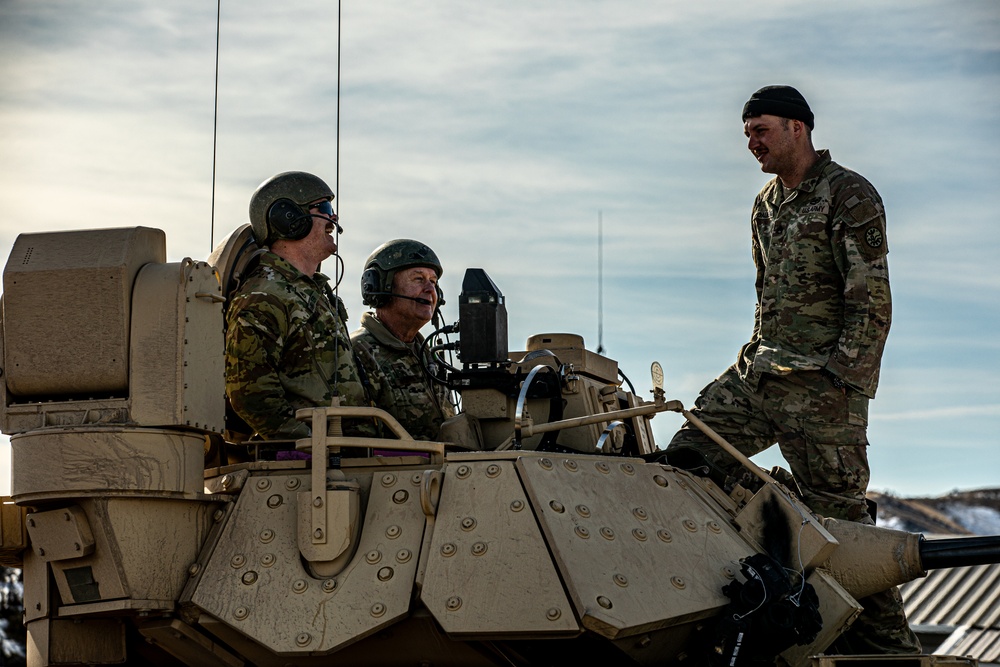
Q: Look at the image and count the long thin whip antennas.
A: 3